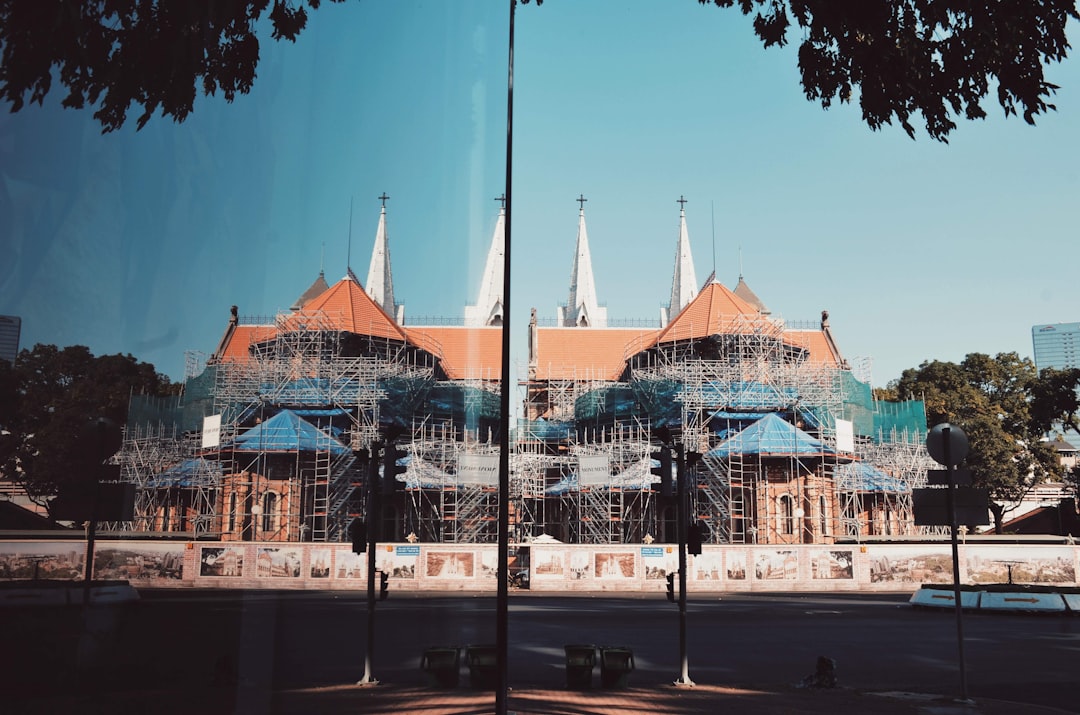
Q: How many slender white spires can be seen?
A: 4